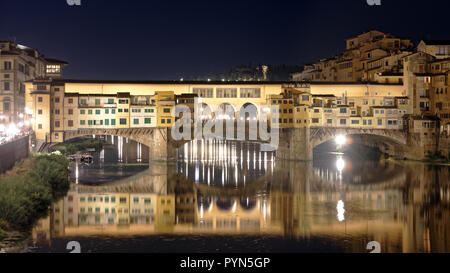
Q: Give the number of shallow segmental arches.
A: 3